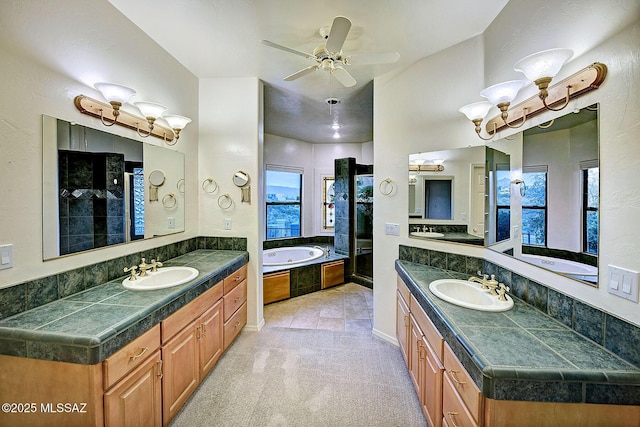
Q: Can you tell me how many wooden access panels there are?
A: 2